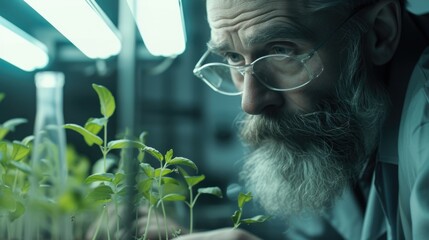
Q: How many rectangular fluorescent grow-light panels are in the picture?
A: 3